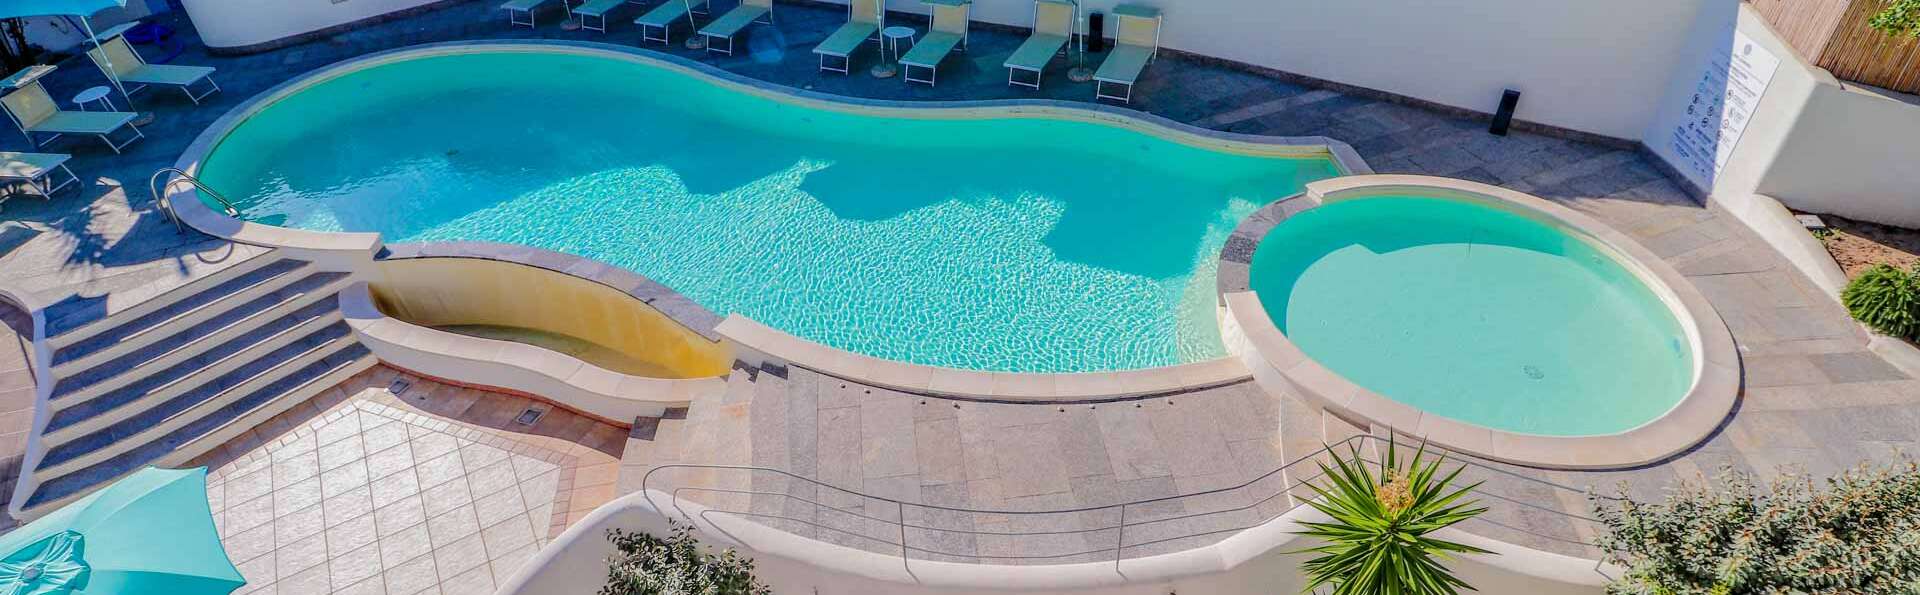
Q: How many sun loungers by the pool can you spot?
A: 11